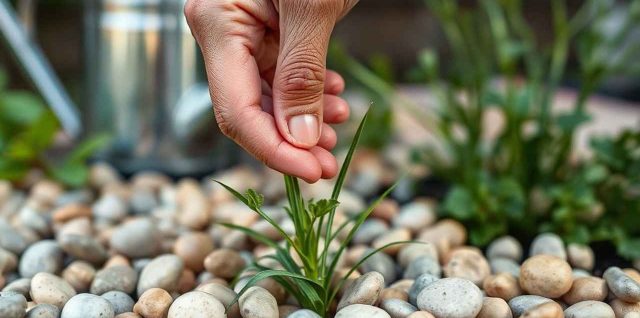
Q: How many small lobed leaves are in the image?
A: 2